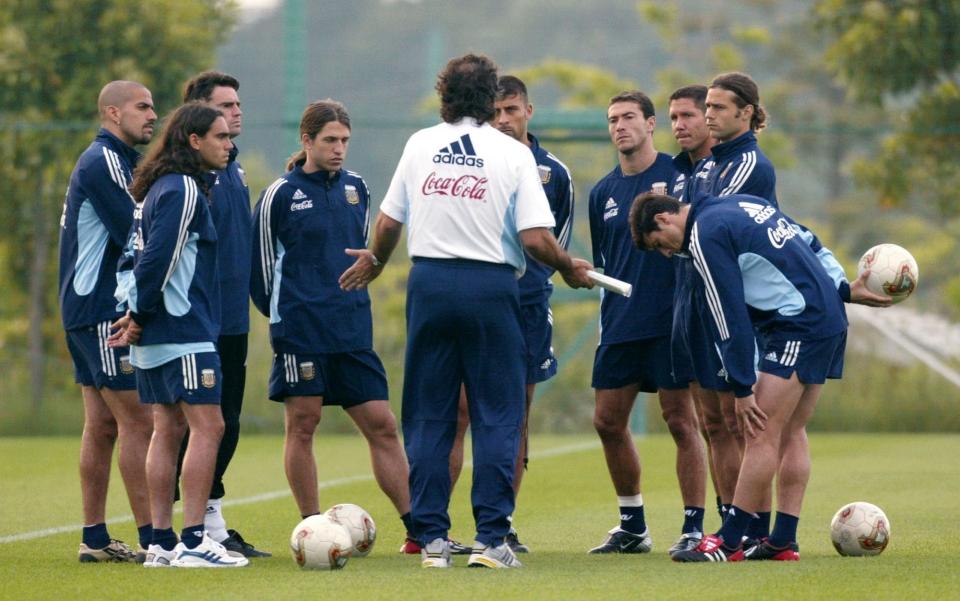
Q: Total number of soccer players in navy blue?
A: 9